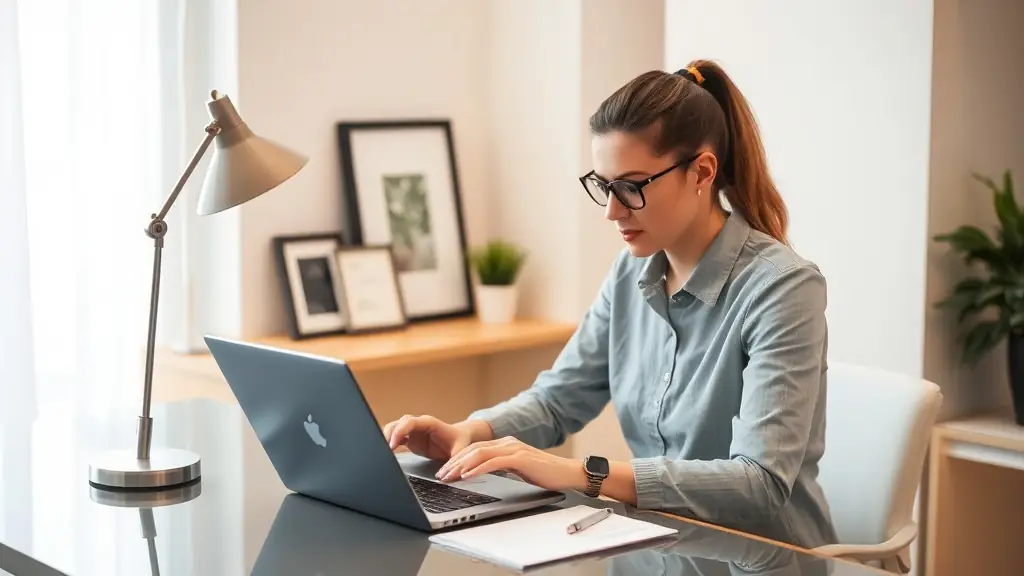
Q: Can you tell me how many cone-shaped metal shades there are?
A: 1